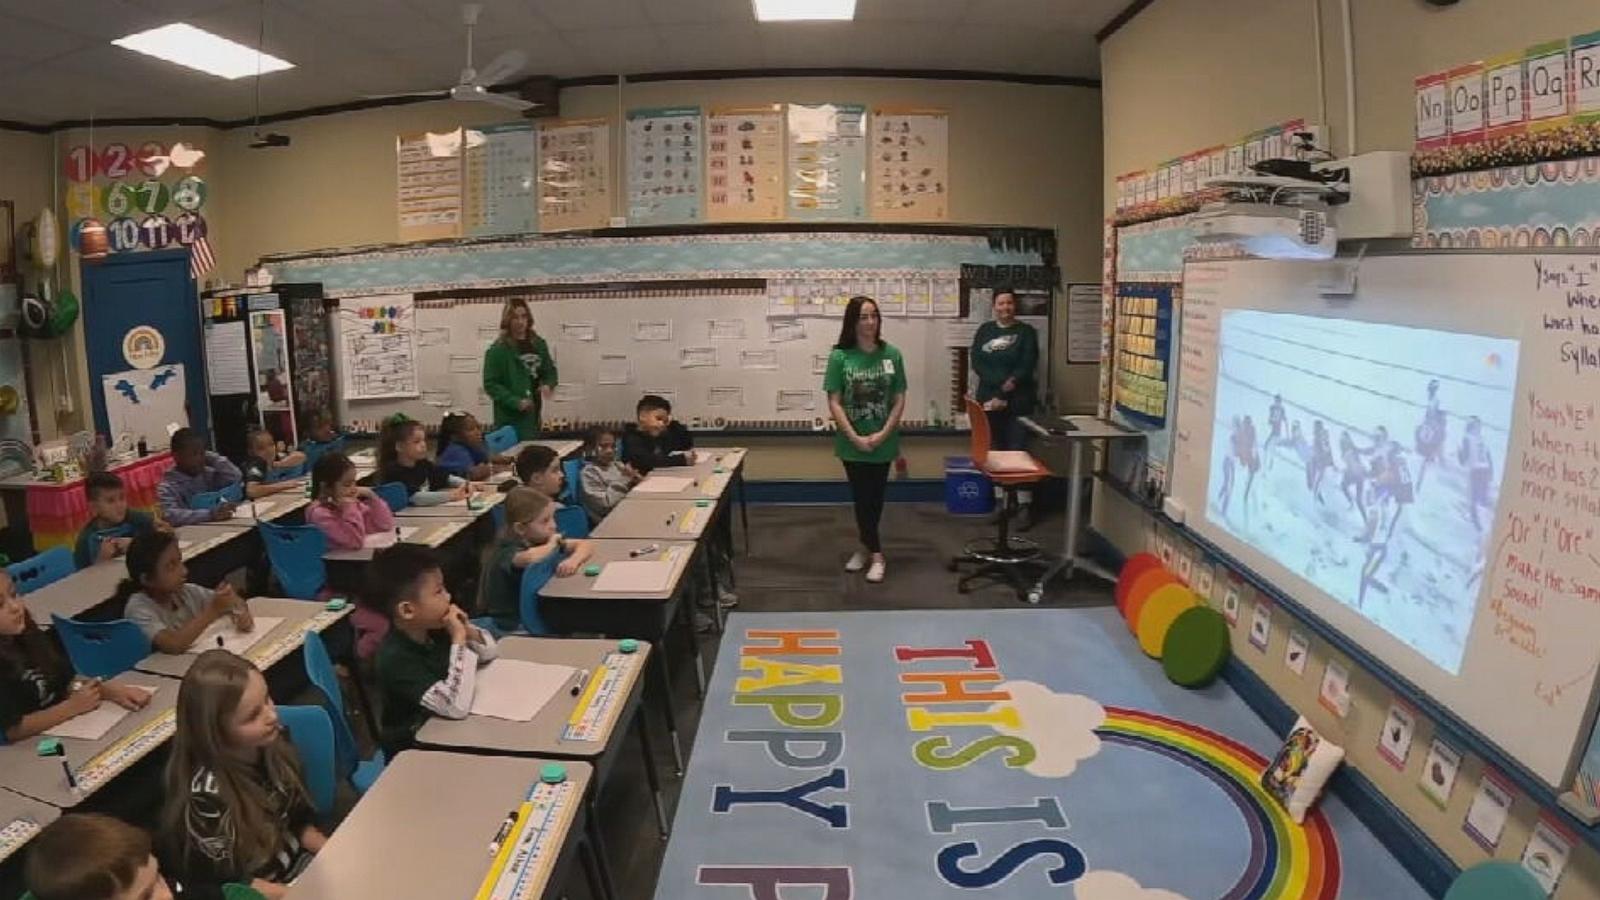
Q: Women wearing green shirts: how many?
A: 3